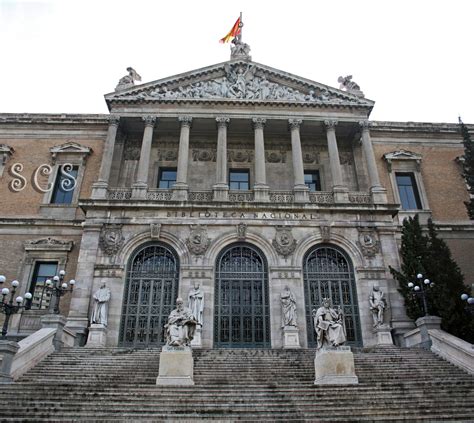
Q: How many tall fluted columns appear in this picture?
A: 8